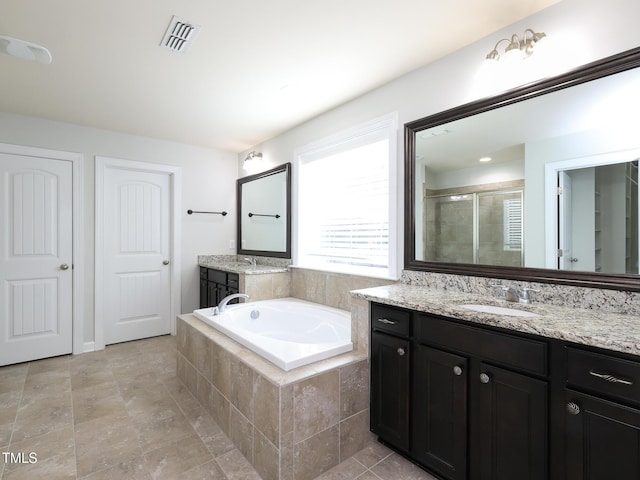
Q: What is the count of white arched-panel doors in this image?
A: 2